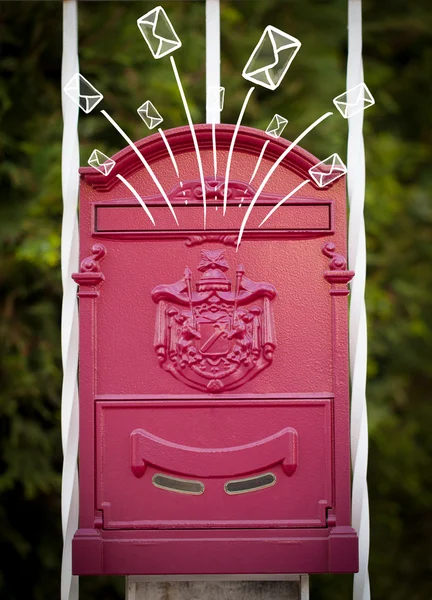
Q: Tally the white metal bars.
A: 3